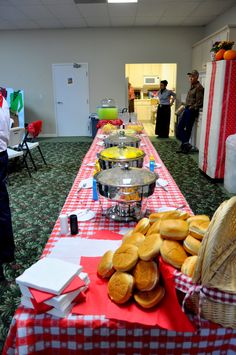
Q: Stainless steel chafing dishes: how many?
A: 3